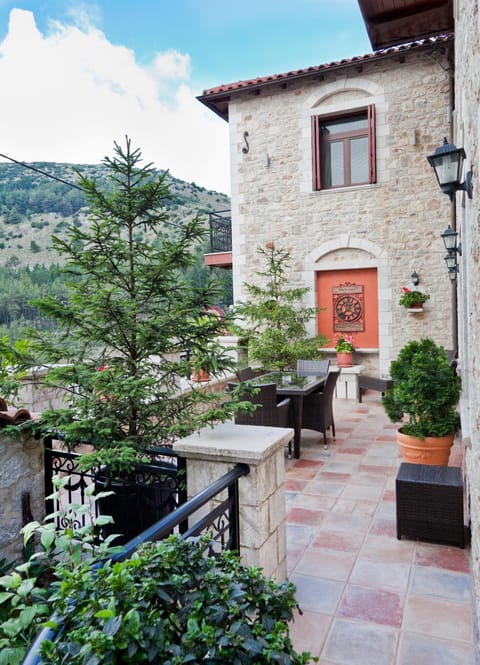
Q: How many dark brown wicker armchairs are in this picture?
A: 4